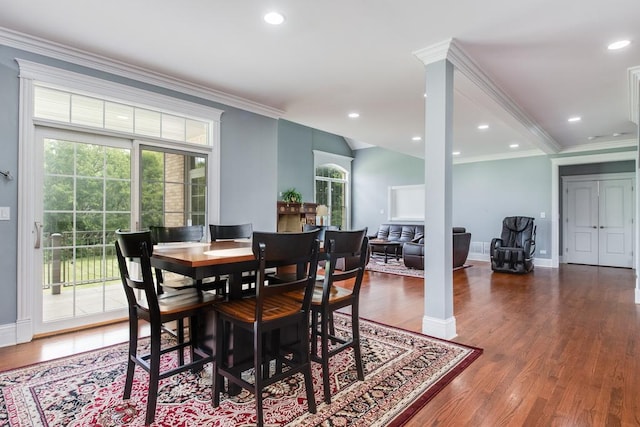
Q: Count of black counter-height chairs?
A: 6